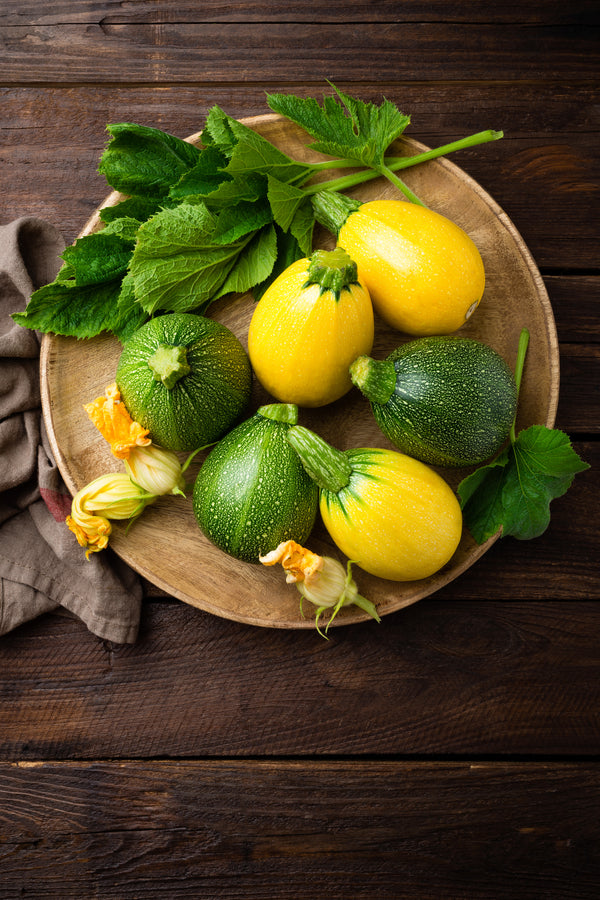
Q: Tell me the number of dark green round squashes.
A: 3